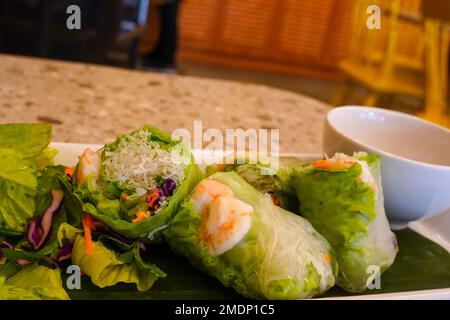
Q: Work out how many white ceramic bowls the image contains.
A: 1